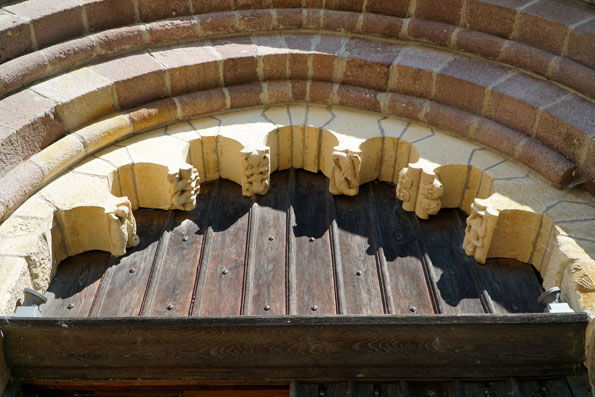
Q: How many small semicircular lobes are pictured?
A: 7